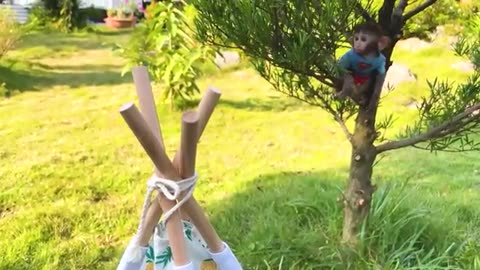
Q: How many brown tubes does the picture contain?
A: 4